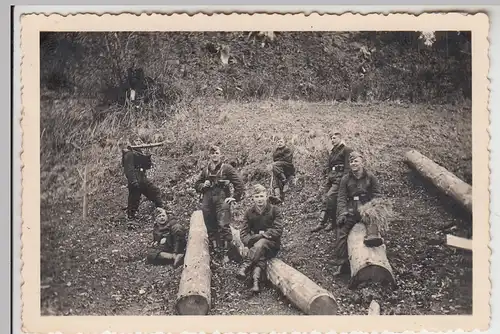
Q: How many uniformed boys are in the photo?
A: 7